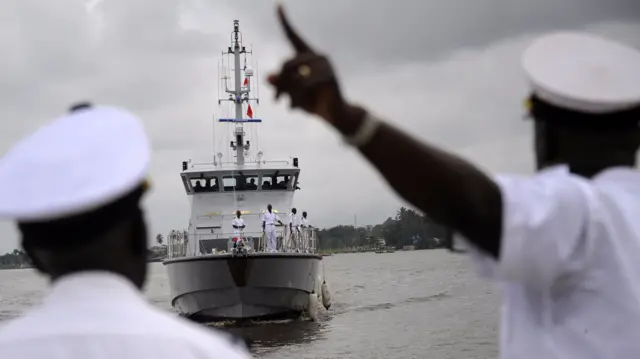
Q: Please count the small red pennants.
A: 2